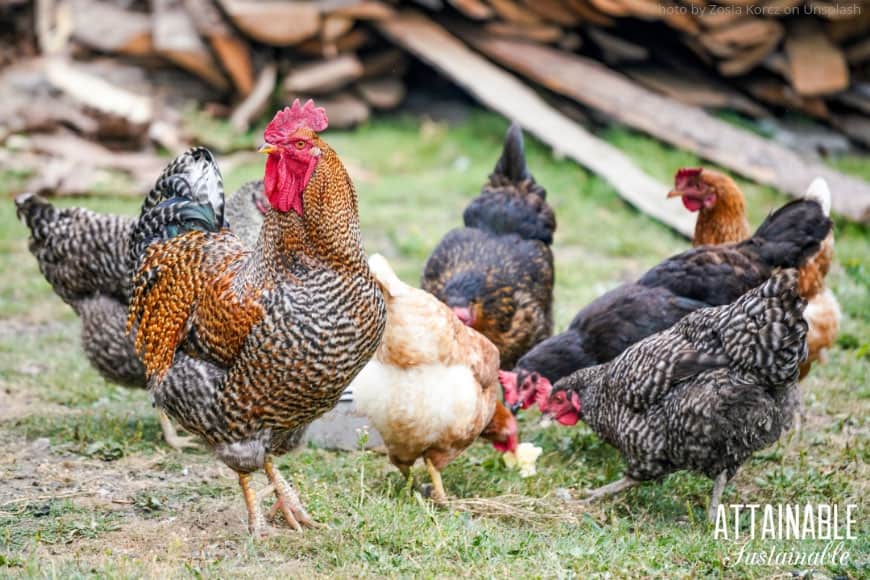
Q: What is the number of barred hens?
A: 2